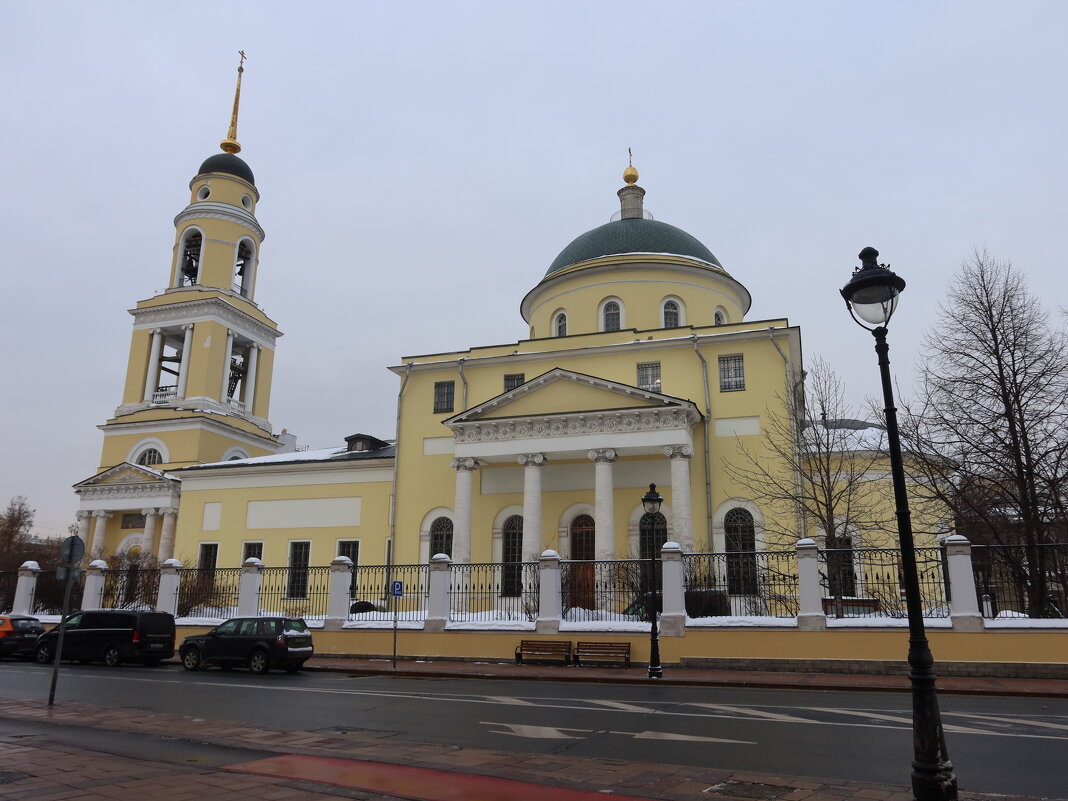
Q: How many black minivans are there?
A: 1